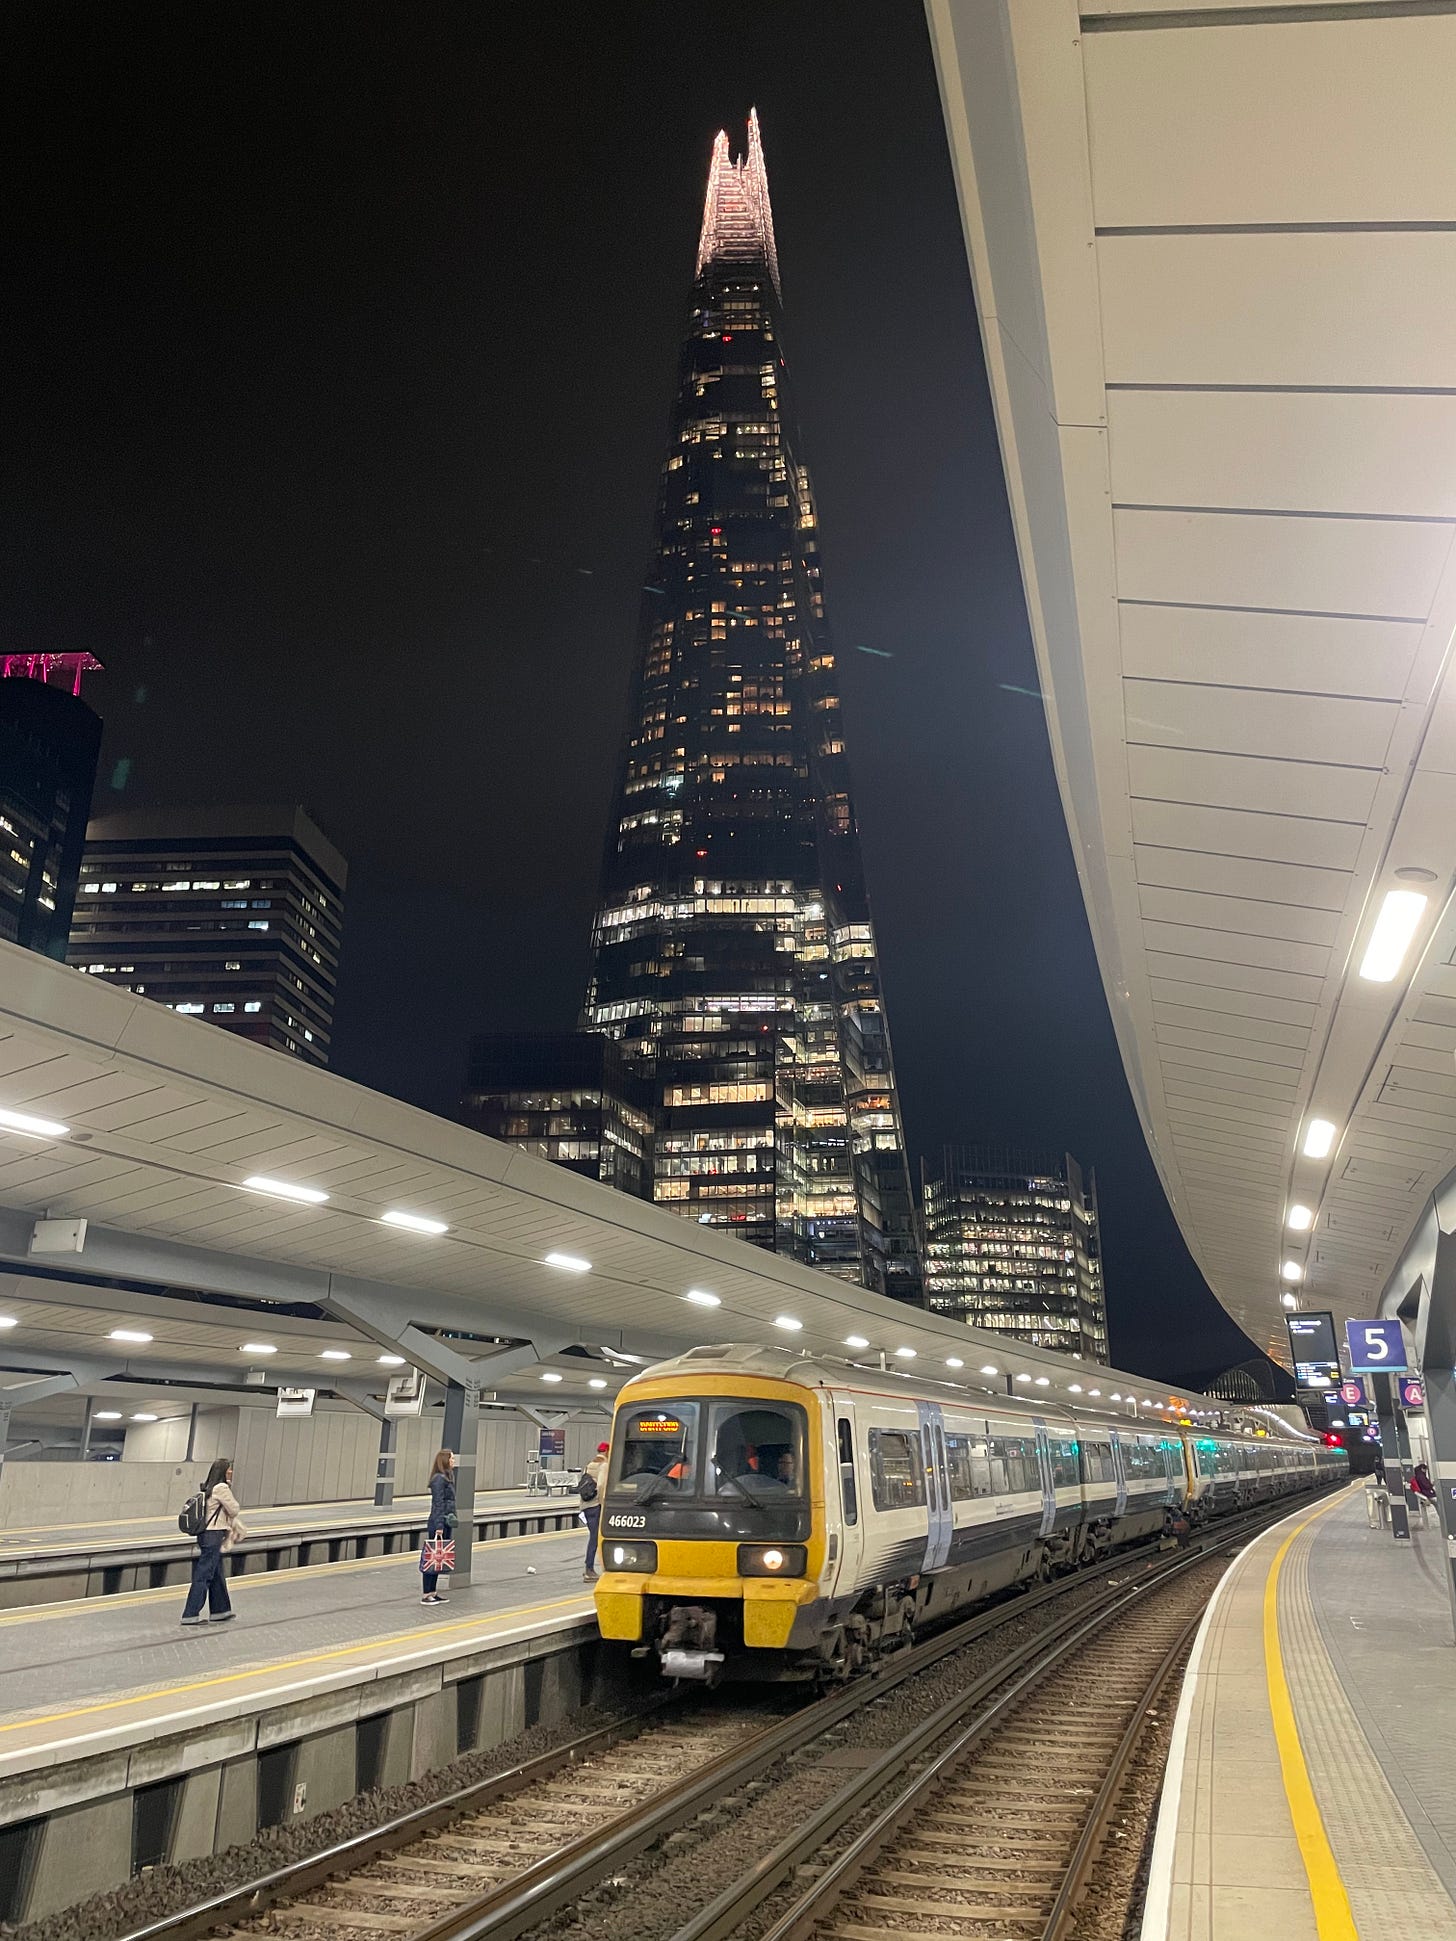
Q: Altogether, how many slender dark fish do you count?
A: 0